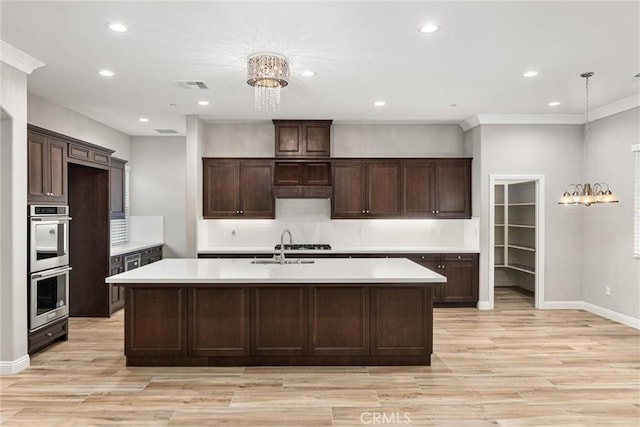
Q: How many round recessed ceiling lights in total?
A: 9